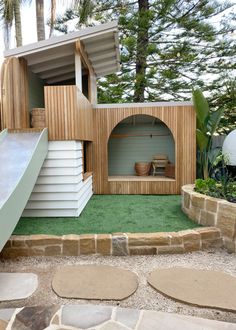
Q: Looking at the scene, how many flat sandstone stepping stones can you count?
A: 3